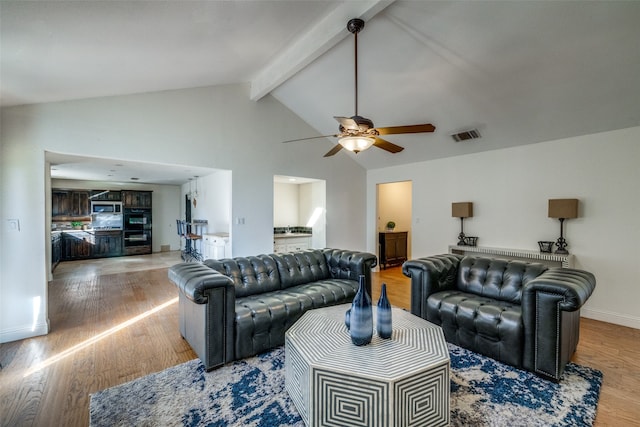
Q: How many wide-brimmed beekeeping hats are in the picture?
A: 0